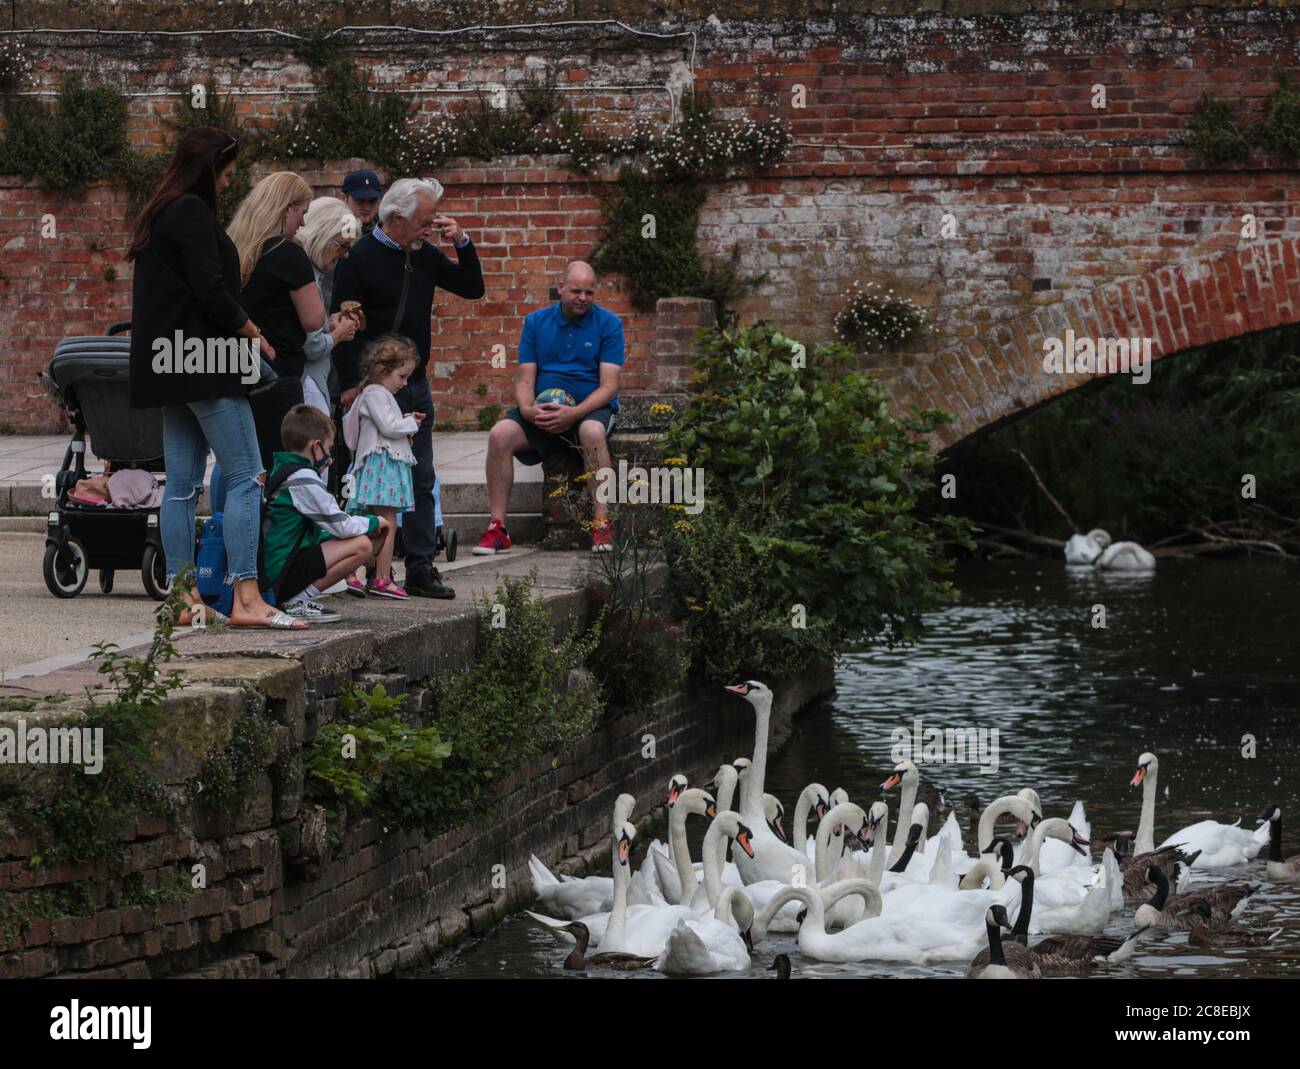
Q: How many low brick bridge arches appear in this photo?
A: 1